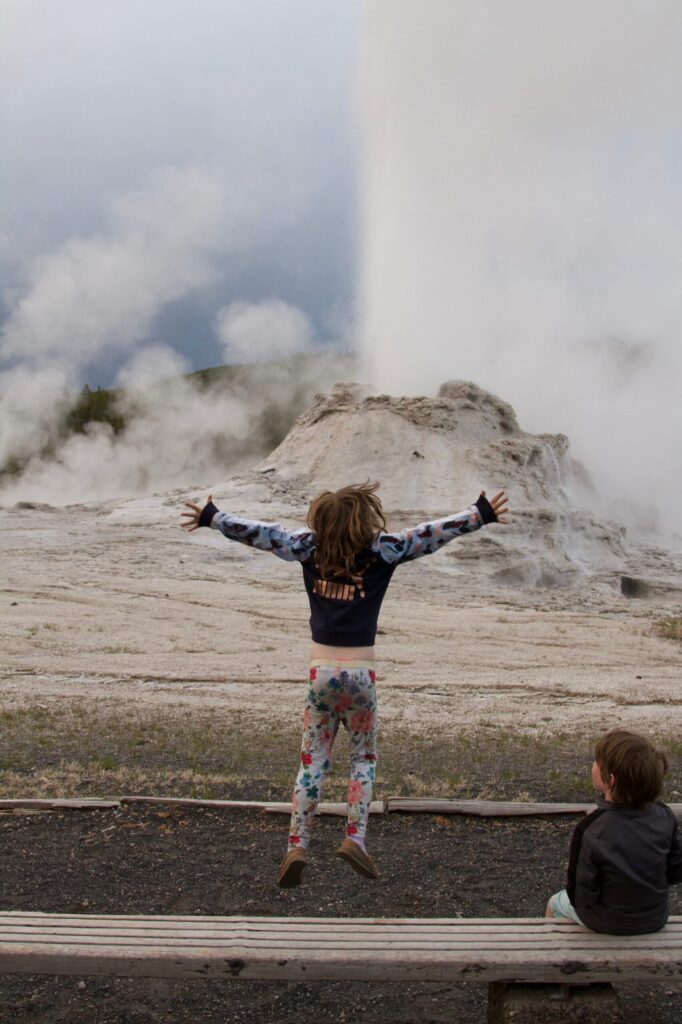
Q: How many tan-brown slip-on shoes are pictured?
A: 2